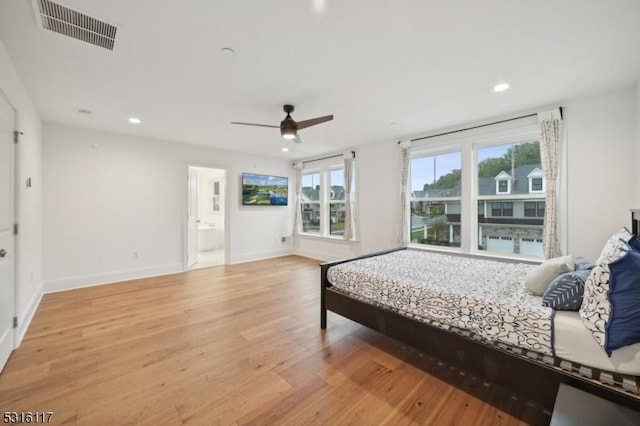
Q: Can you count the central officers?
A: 0